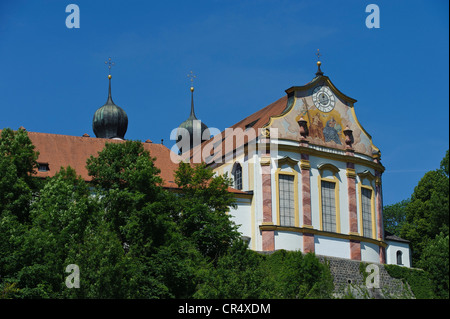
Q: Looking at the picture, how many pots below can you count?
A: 2